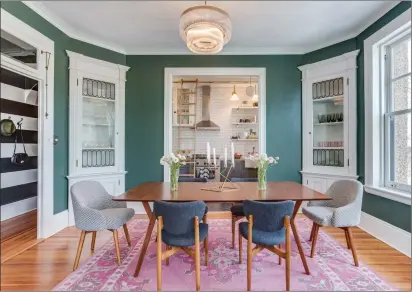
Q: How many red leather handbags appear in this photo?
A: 0